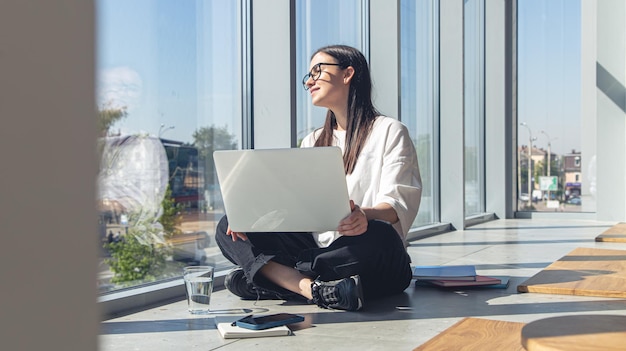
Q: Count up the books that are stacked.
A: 3